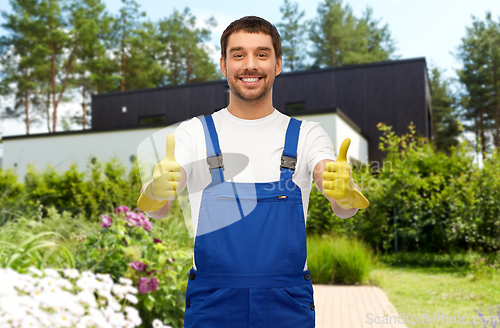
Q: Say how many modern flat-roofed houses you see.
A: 1